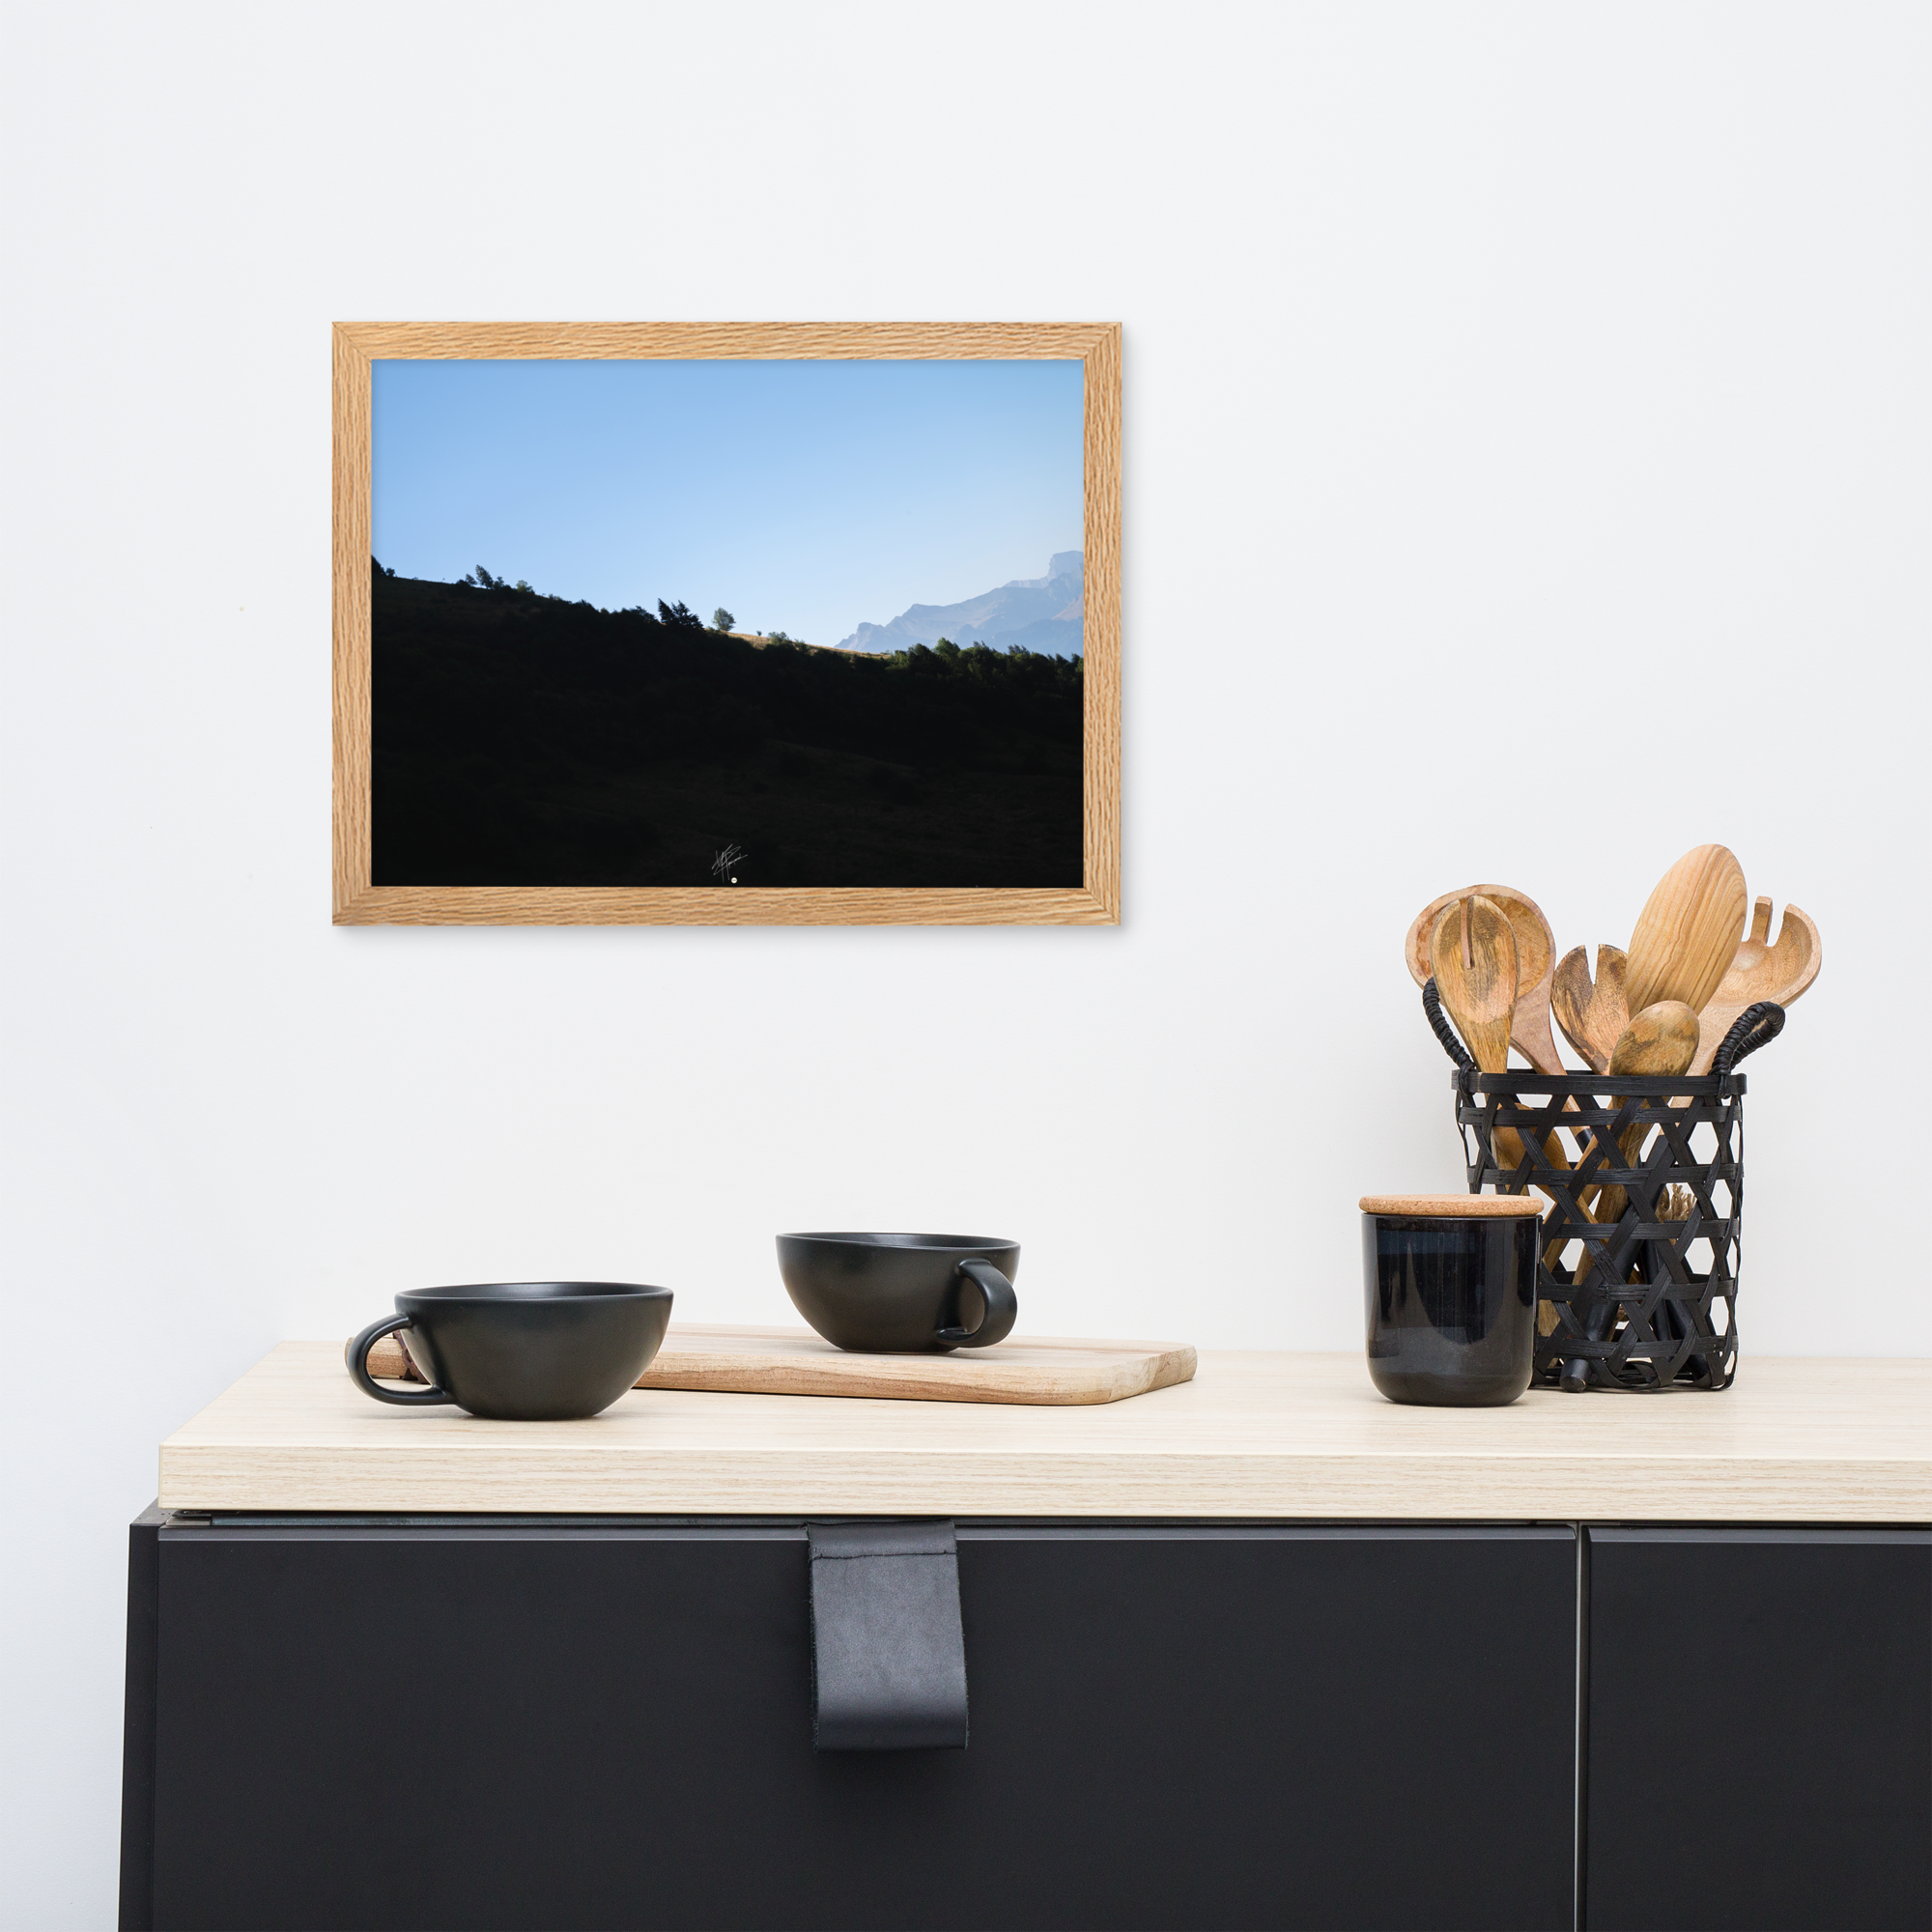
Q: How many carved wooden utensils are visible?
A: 6